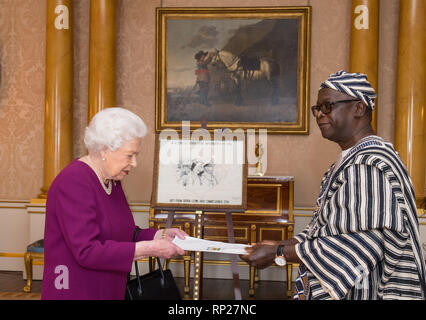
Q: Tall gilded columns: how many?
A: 4